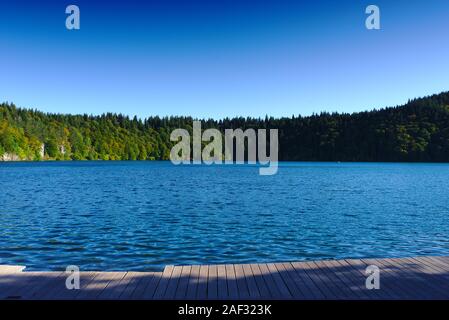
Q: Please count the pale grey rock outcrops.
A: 3